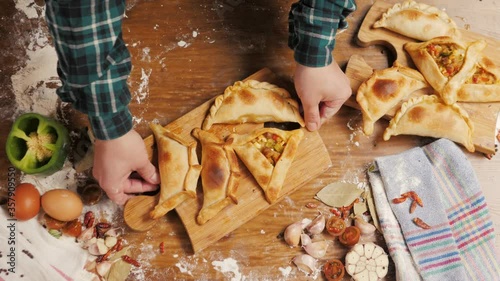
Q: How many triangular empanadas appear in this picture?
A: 3